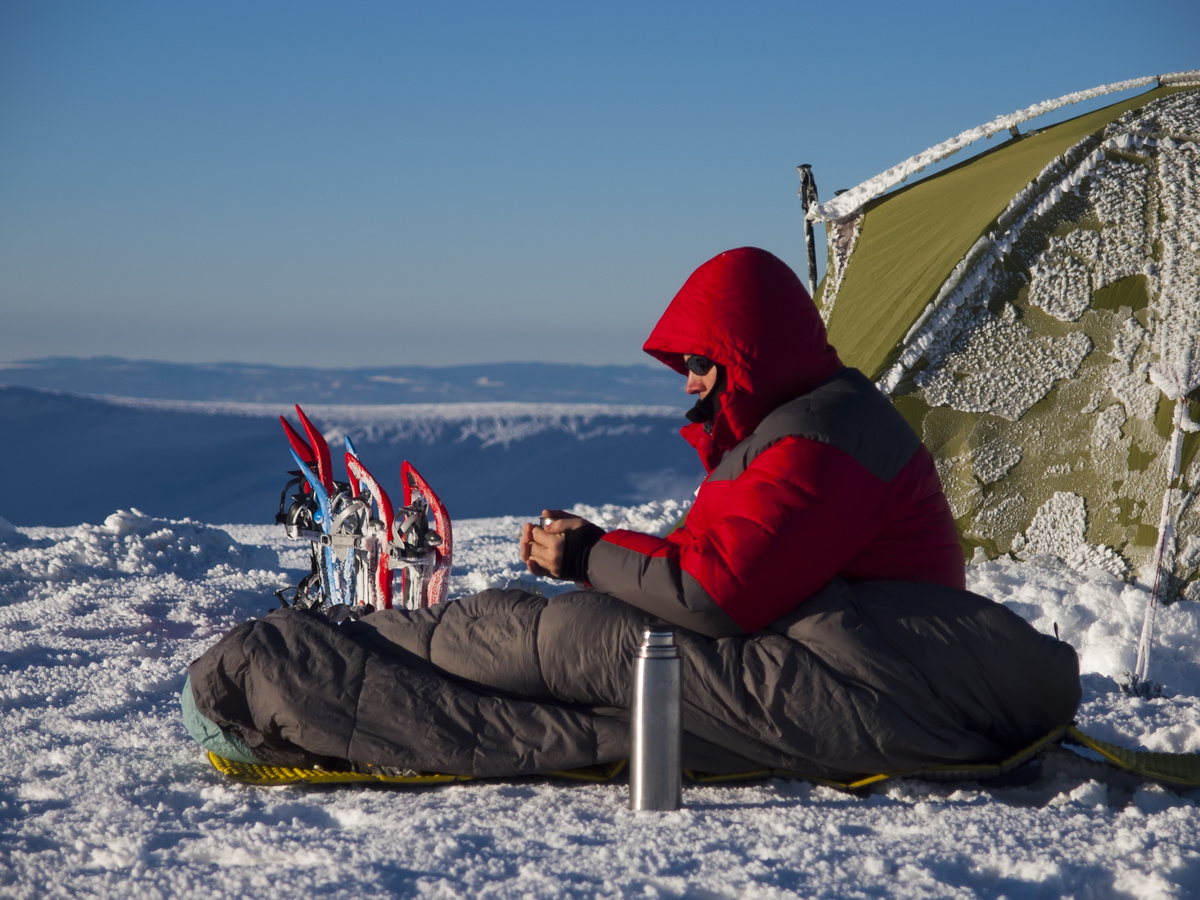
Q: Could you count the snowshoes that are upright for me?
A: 6